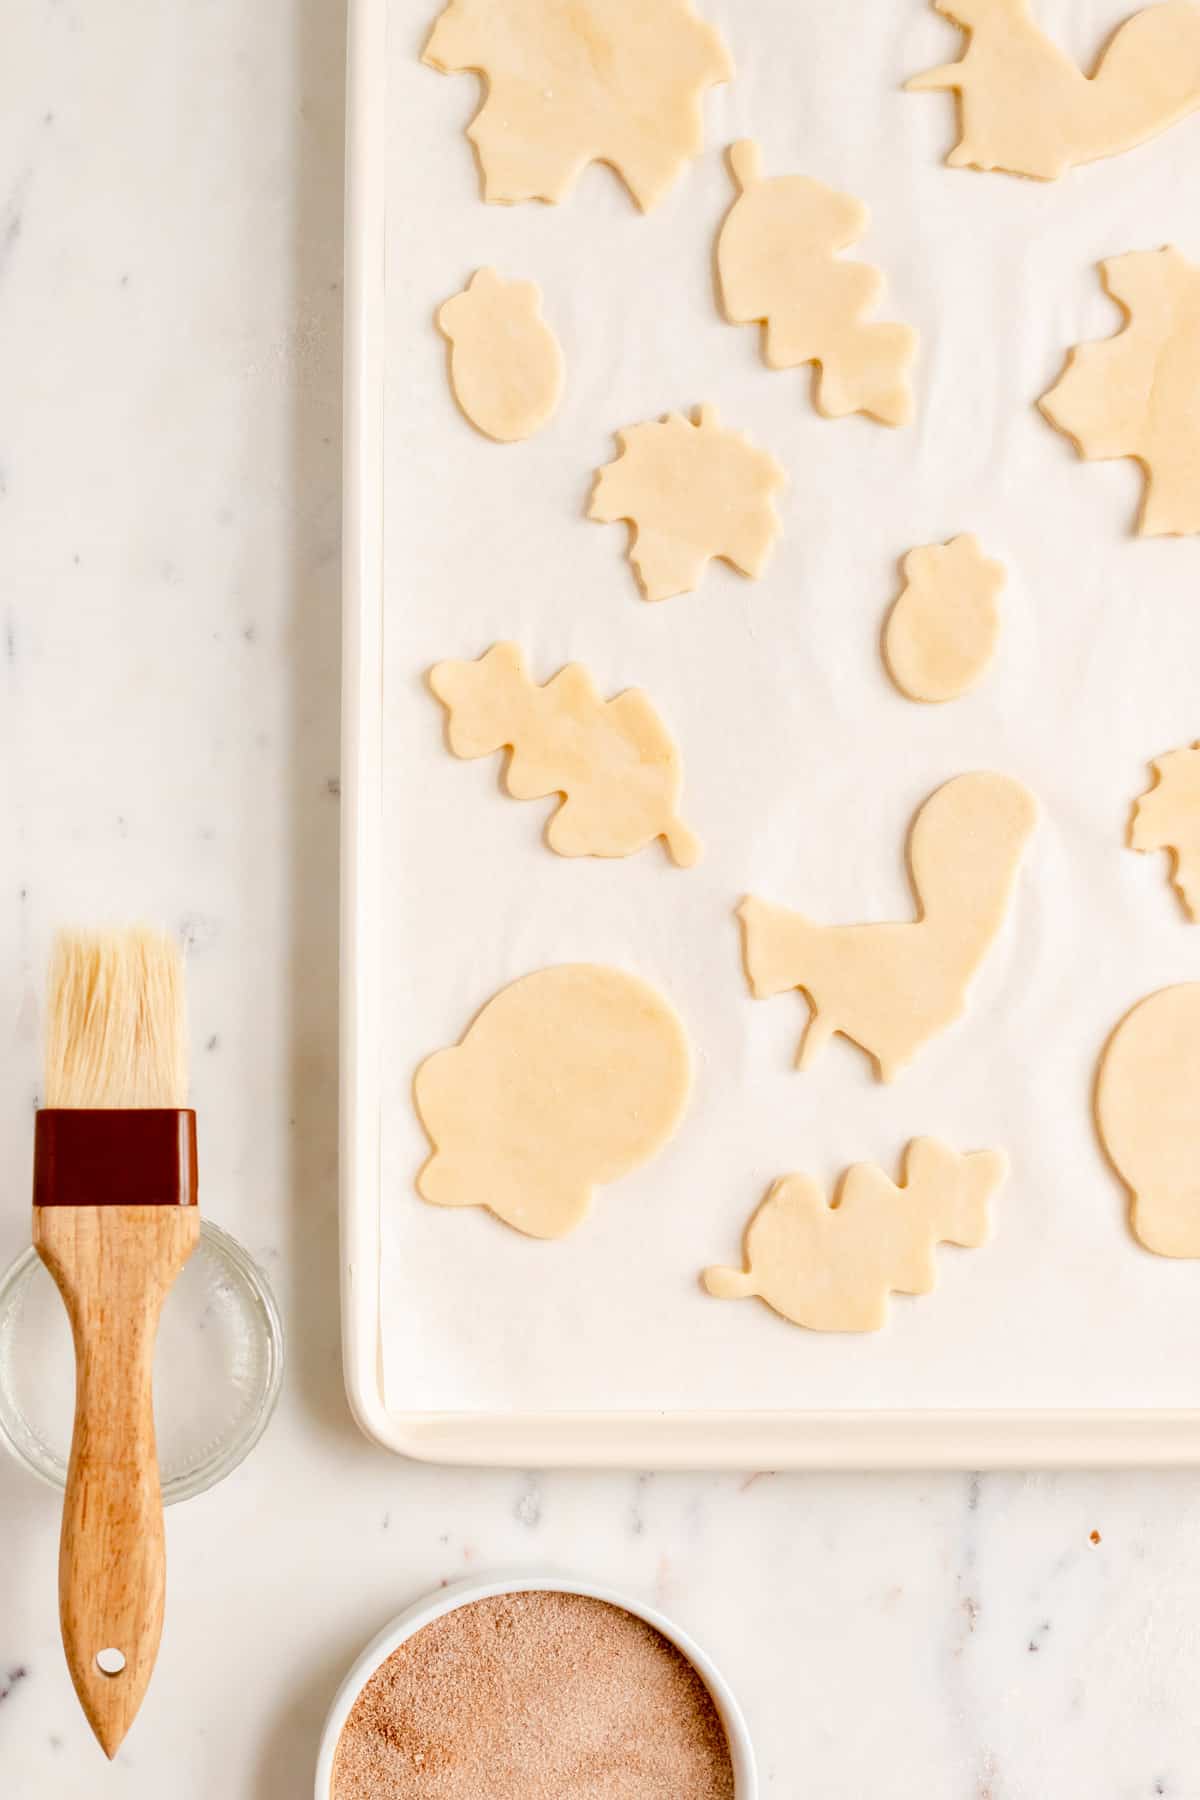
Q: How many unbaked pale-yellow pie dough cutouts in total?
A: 13